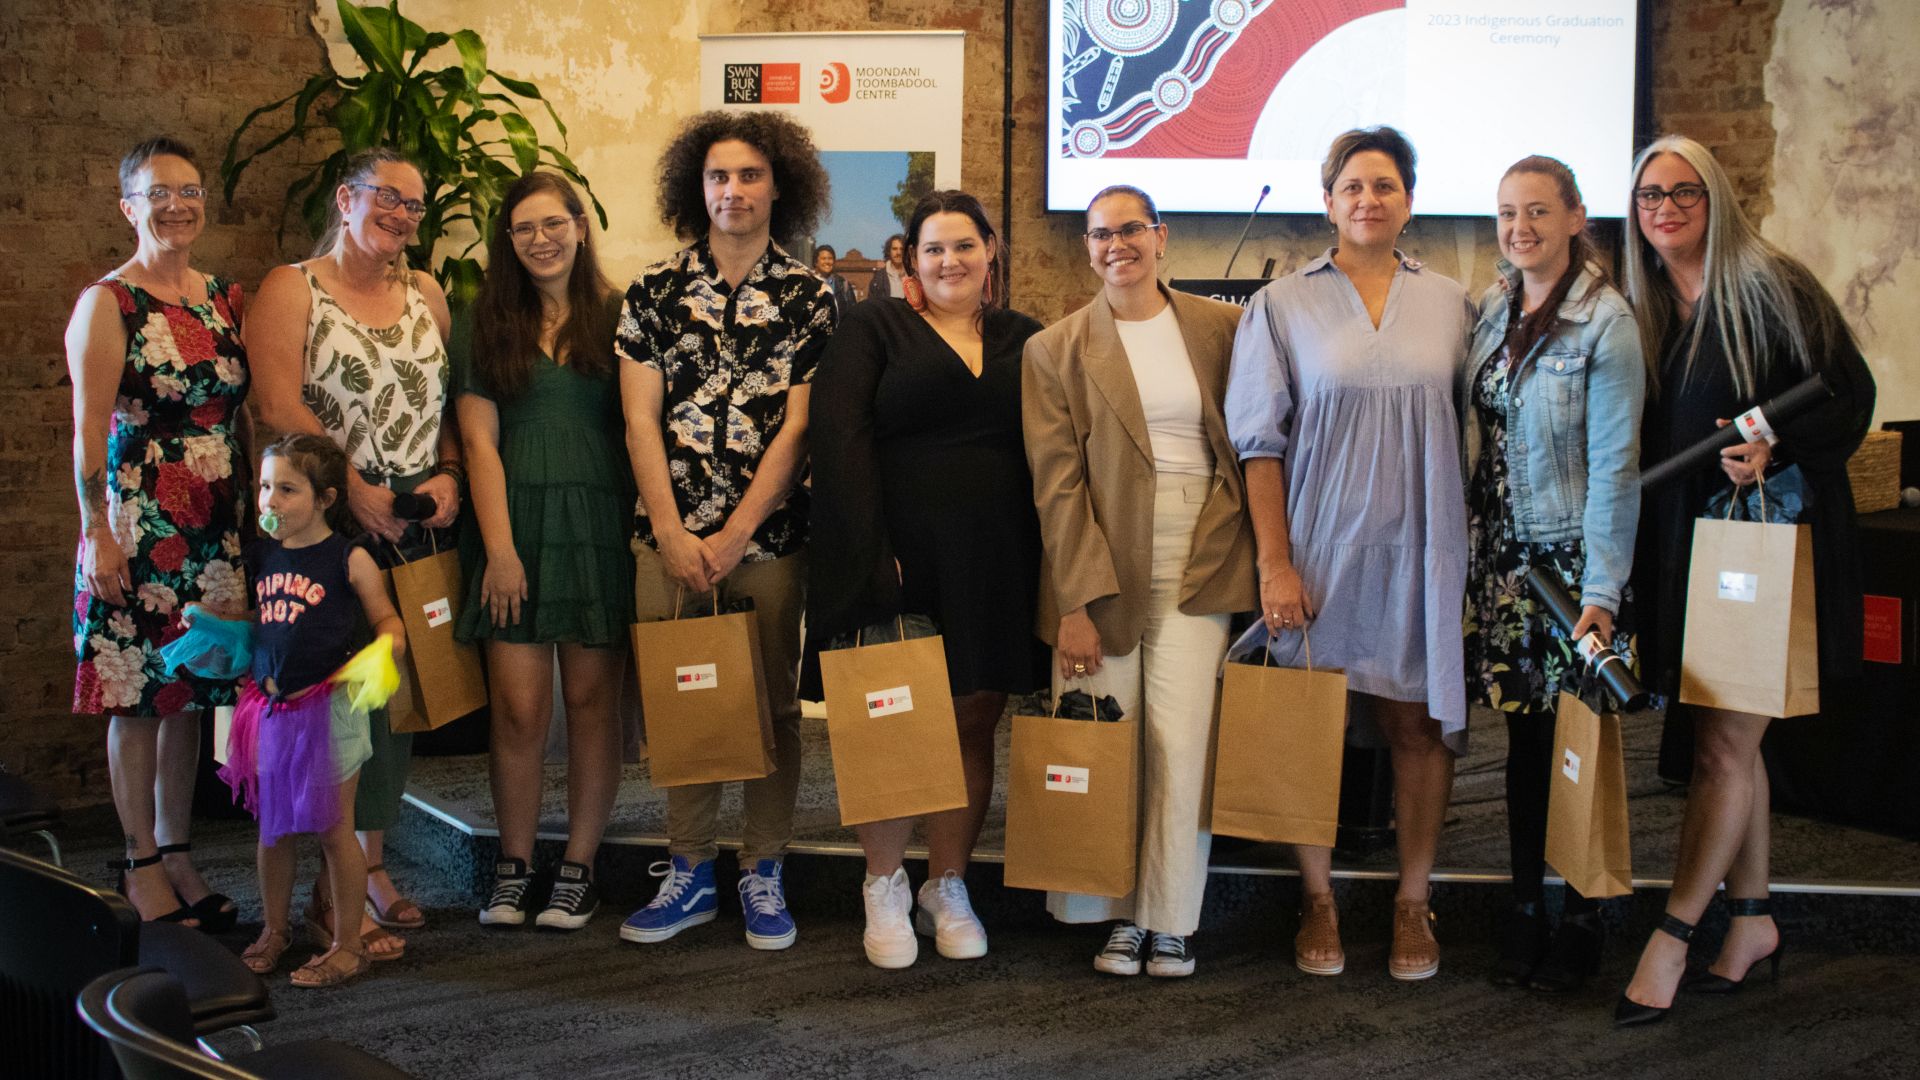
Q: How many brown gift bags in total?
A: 7